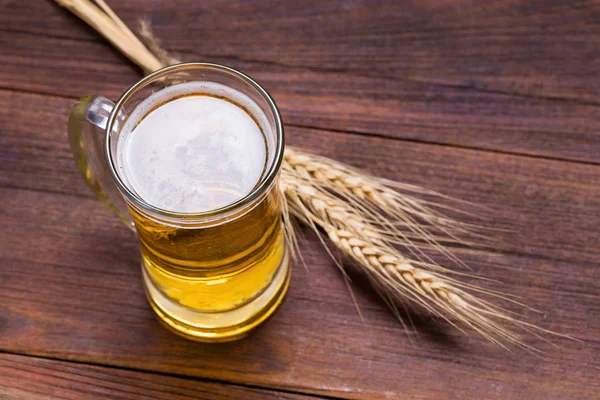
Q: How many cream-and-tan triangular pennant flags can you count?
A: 0